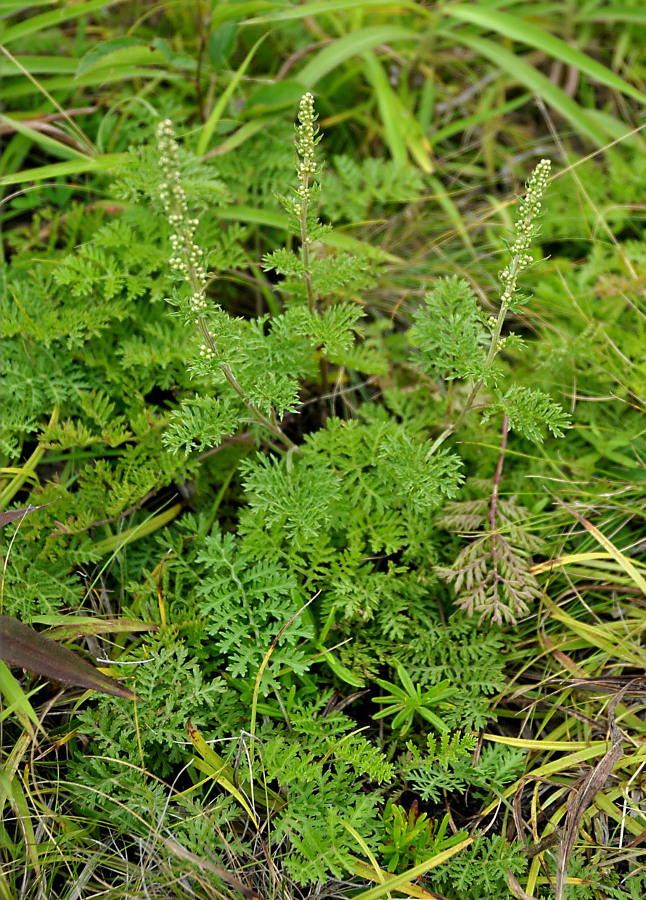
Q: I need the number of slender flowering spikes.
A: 3